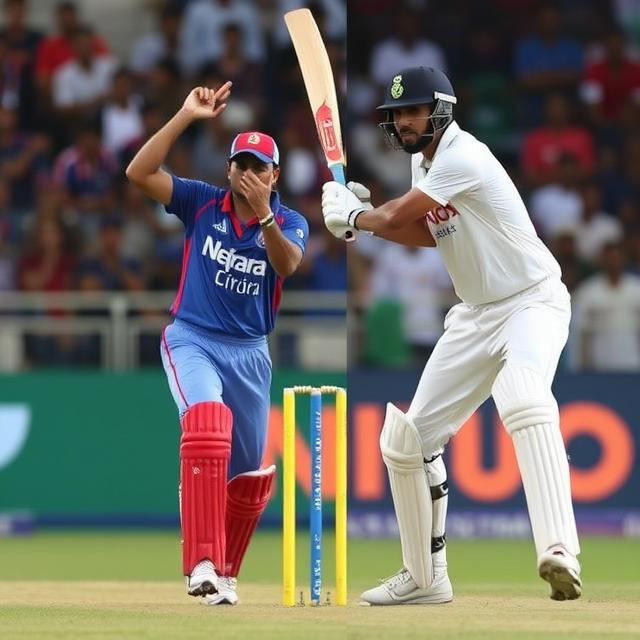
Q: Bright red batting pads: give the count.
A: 2